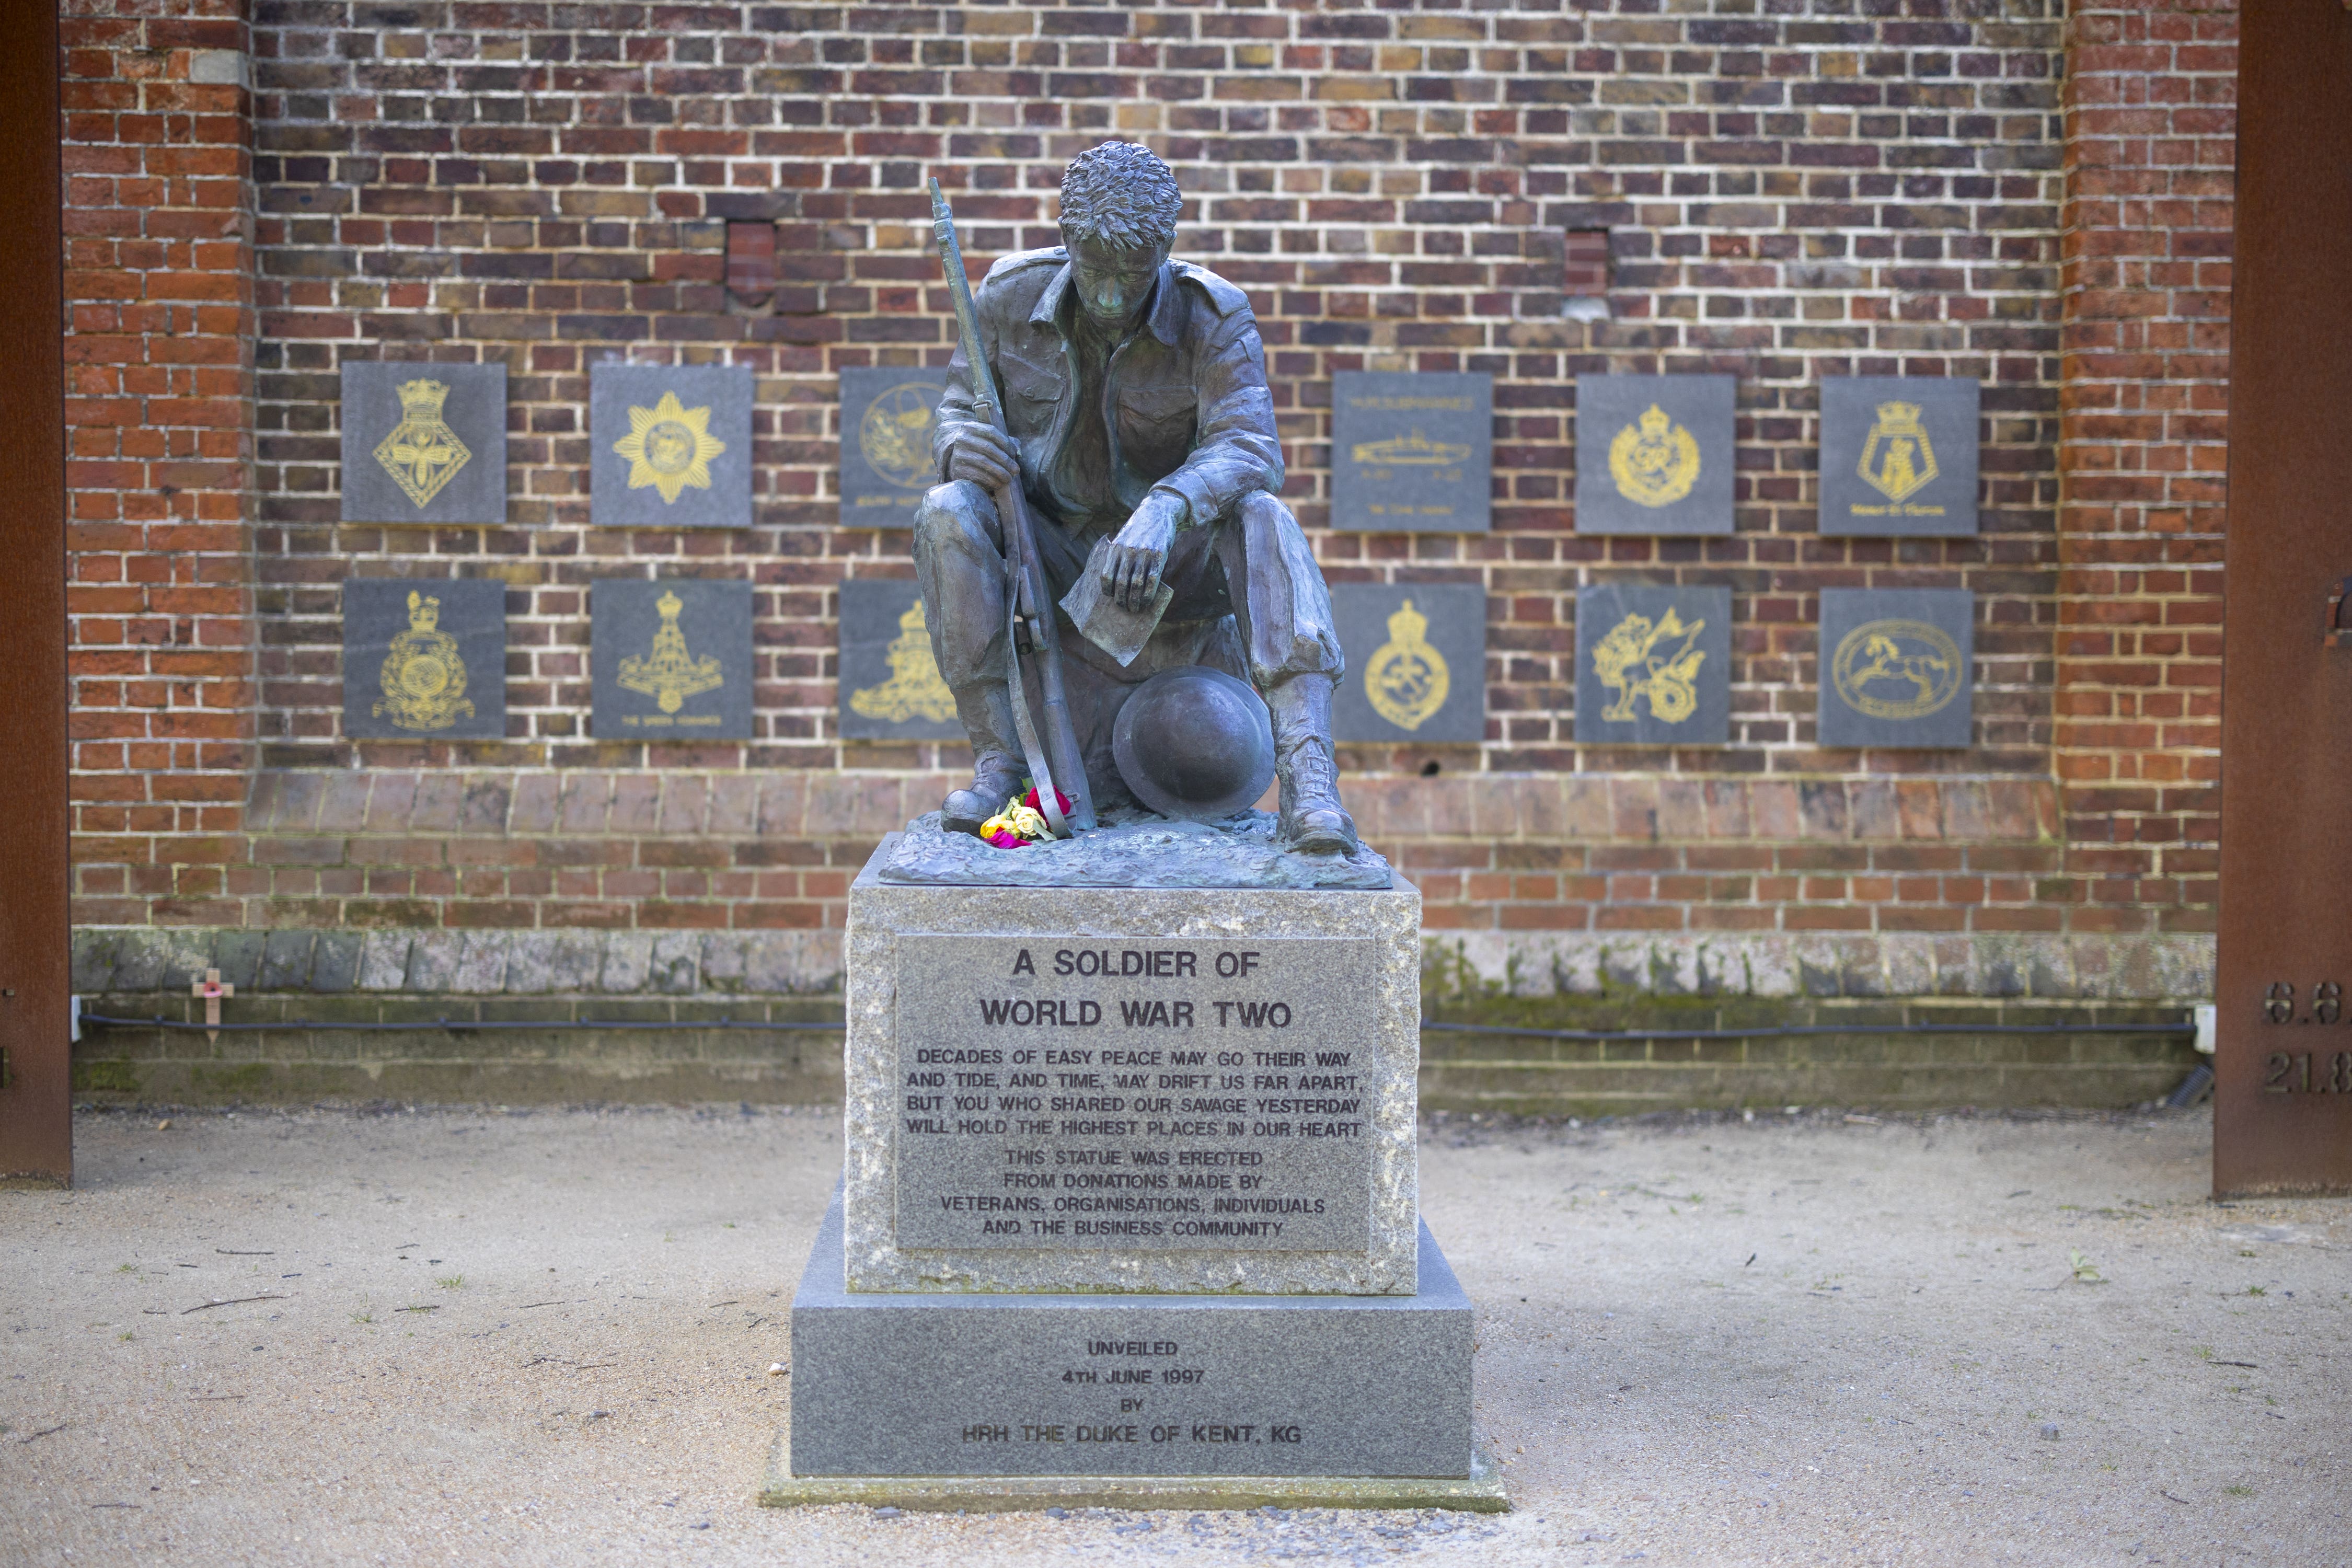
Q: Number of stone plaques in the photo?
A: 12